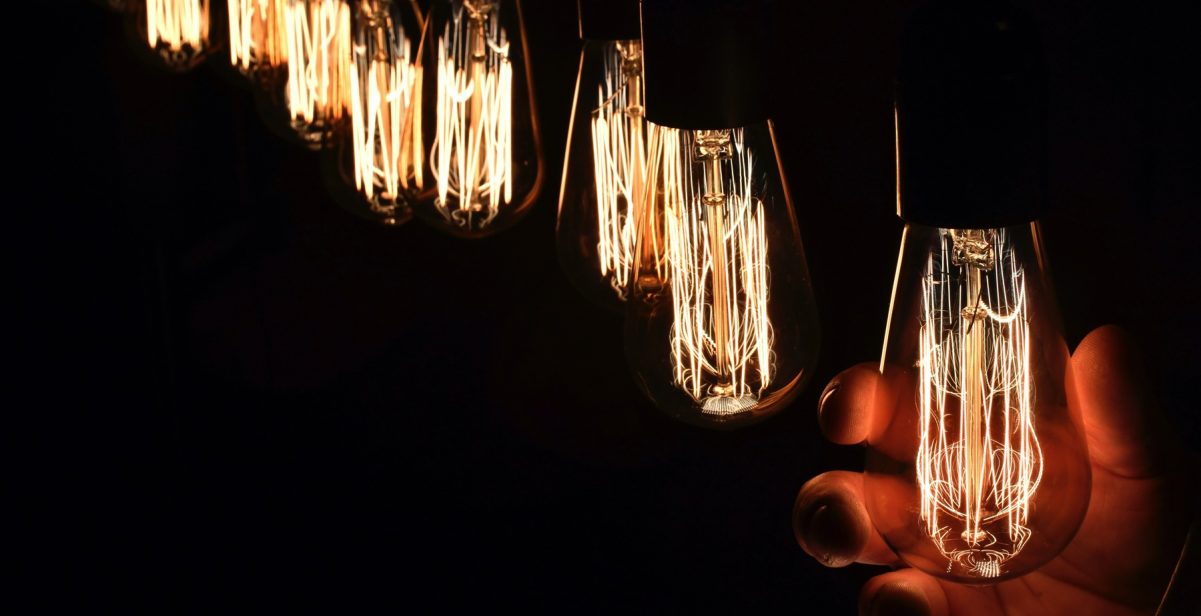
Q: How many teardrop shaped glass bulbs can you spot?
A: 8